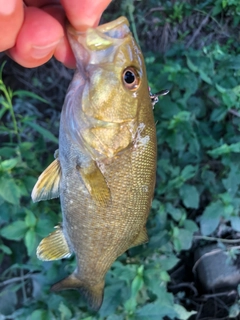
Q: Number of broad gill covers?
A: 1